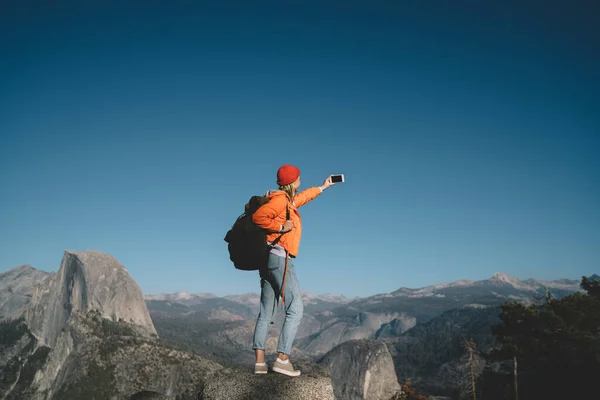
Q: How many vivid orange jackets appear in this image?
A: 1